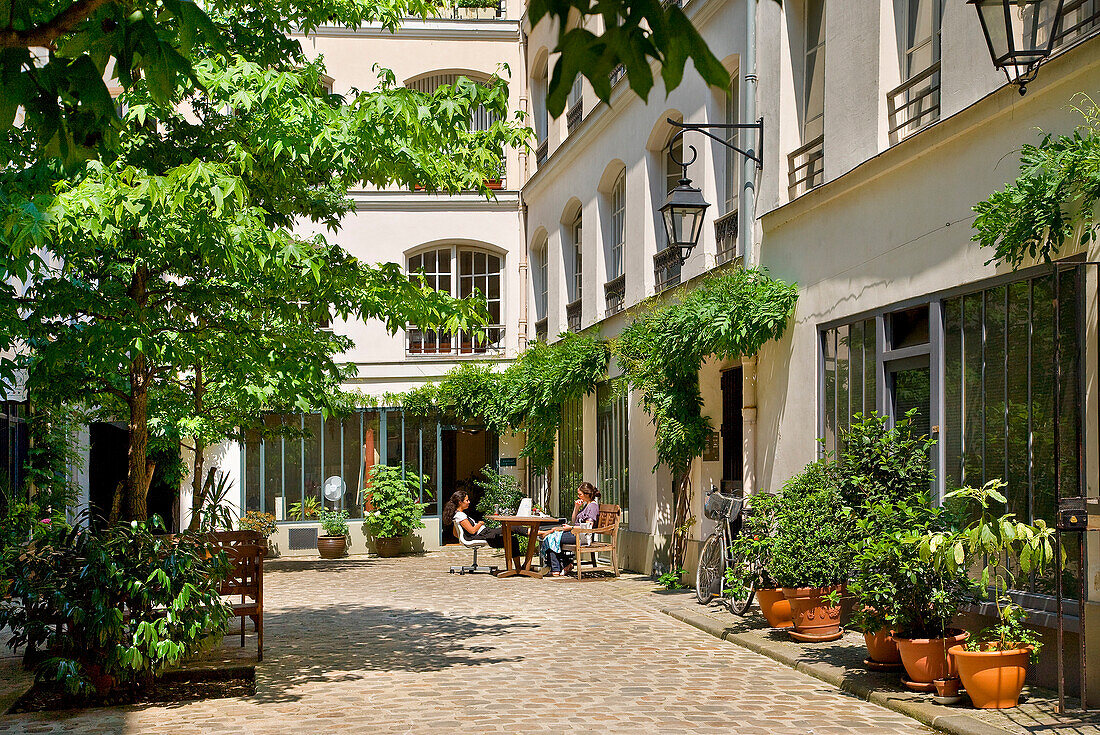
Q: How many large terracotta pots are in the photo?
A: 5